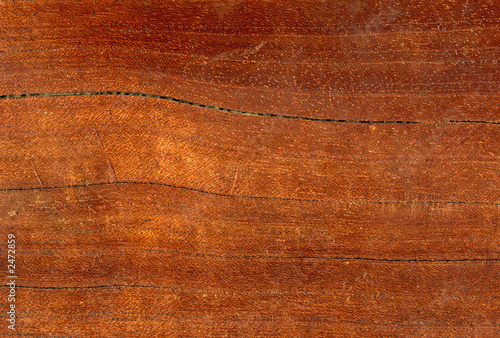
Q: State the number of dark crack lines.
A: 4